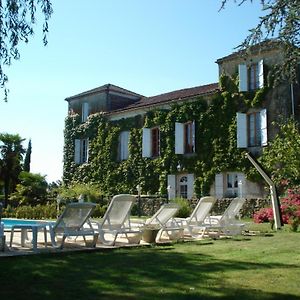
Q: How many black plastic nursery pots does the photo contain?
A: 0